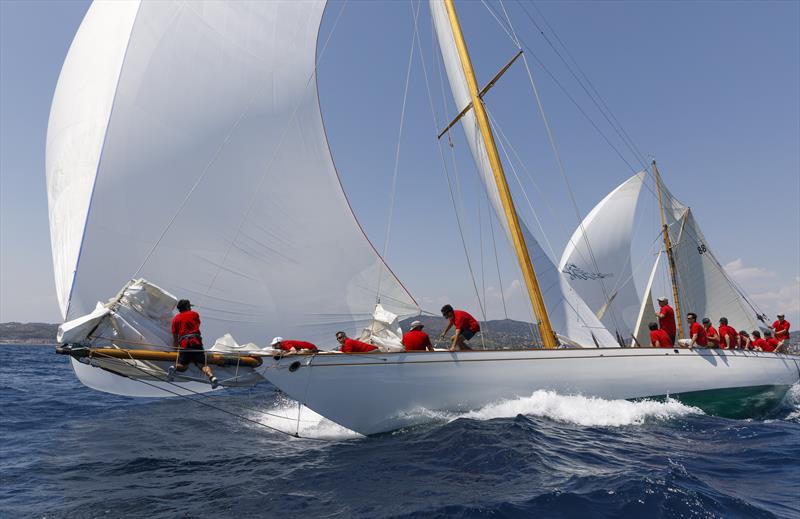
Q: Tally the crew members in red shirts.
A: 14